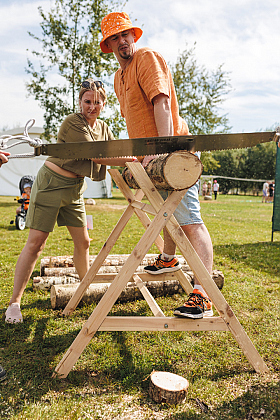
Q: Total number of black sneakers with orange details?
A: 2